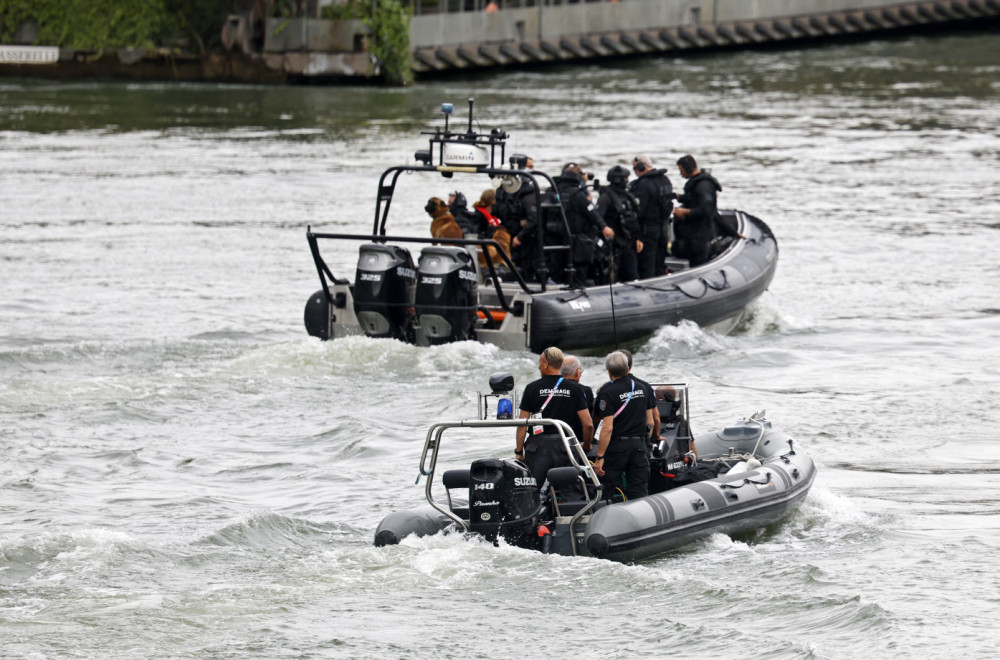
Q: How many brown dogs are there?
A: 2